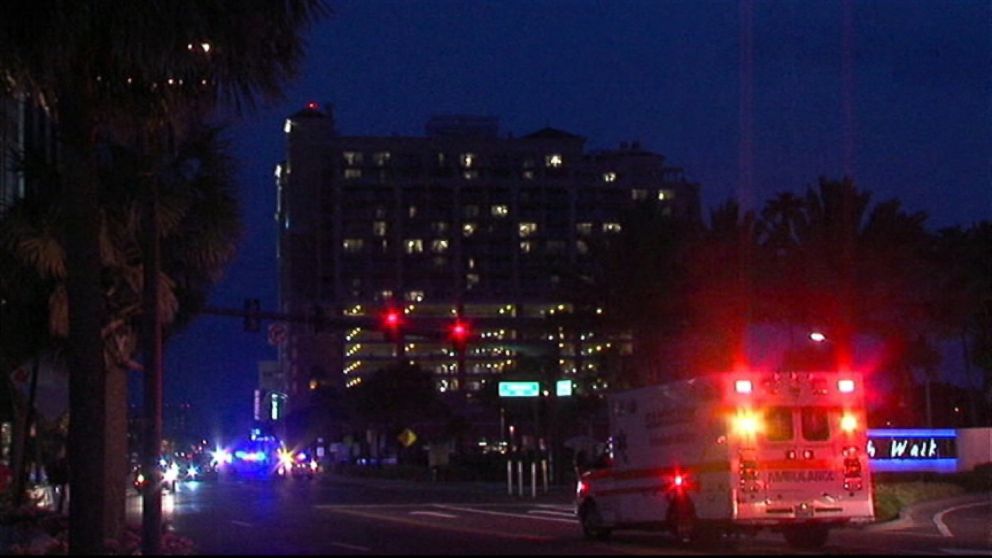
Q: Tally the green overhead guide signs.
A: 2